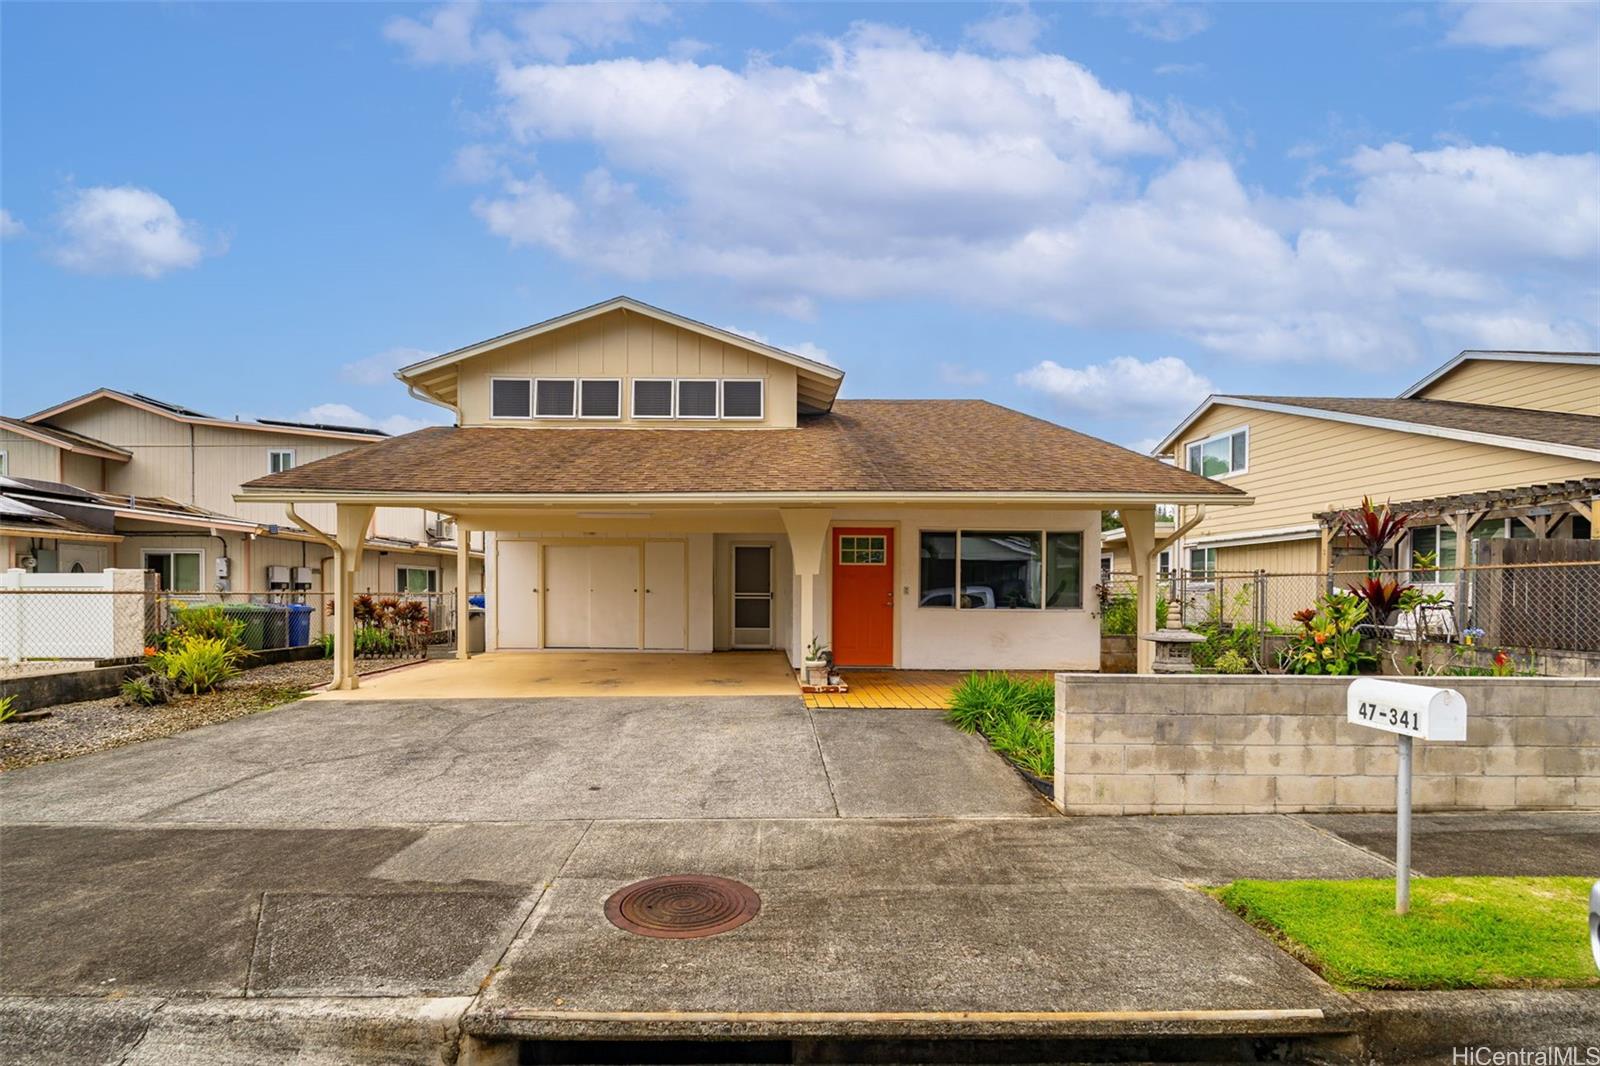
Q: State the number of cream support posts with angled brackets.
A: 3